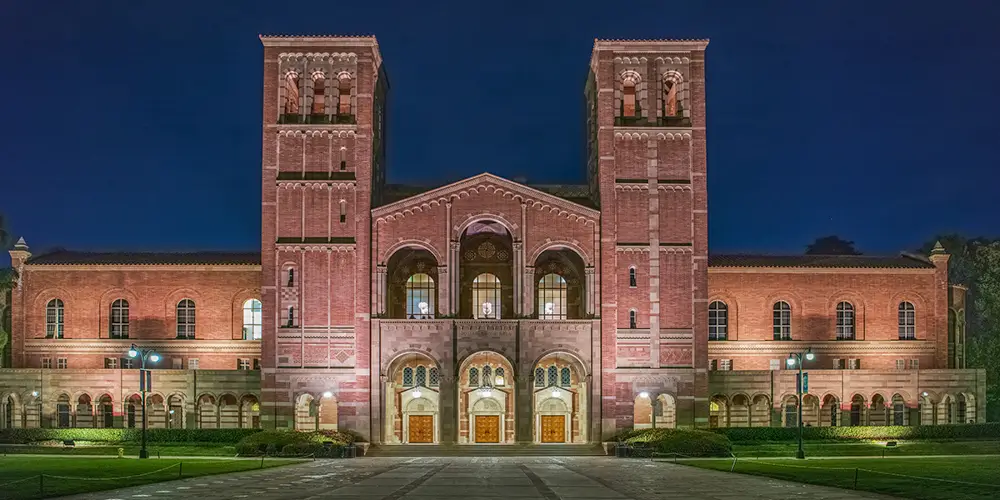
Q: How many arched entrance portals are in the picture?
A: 3